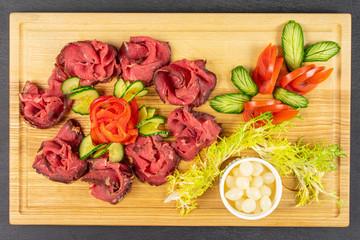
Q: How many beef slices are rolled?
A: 8